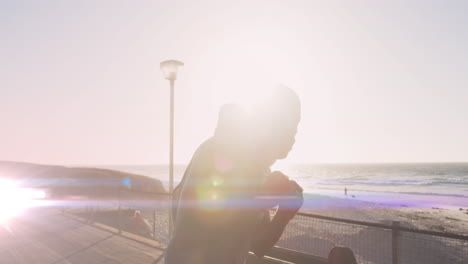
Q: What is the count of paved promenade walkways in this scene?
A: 1